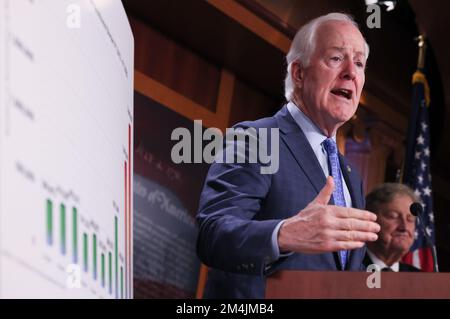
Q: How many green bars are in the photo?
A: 9